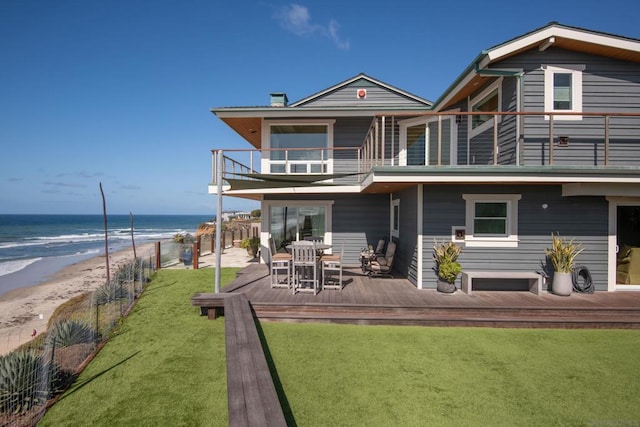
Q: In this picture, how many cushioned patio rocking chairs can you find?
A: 2